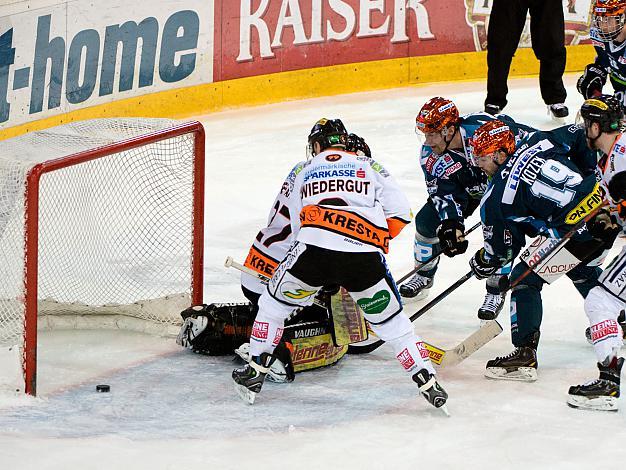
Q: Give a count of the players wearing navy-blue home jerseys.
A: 3